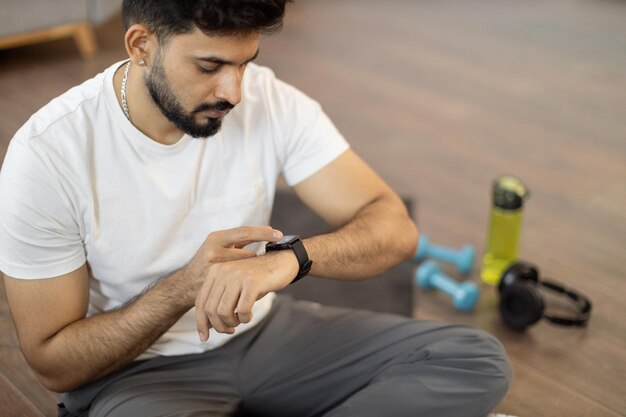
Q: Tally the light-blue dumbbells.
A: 2